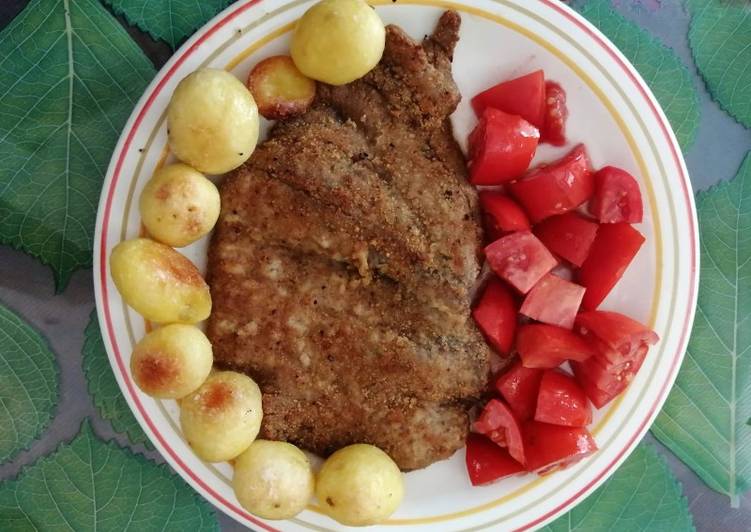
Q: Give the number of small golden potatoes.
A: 9